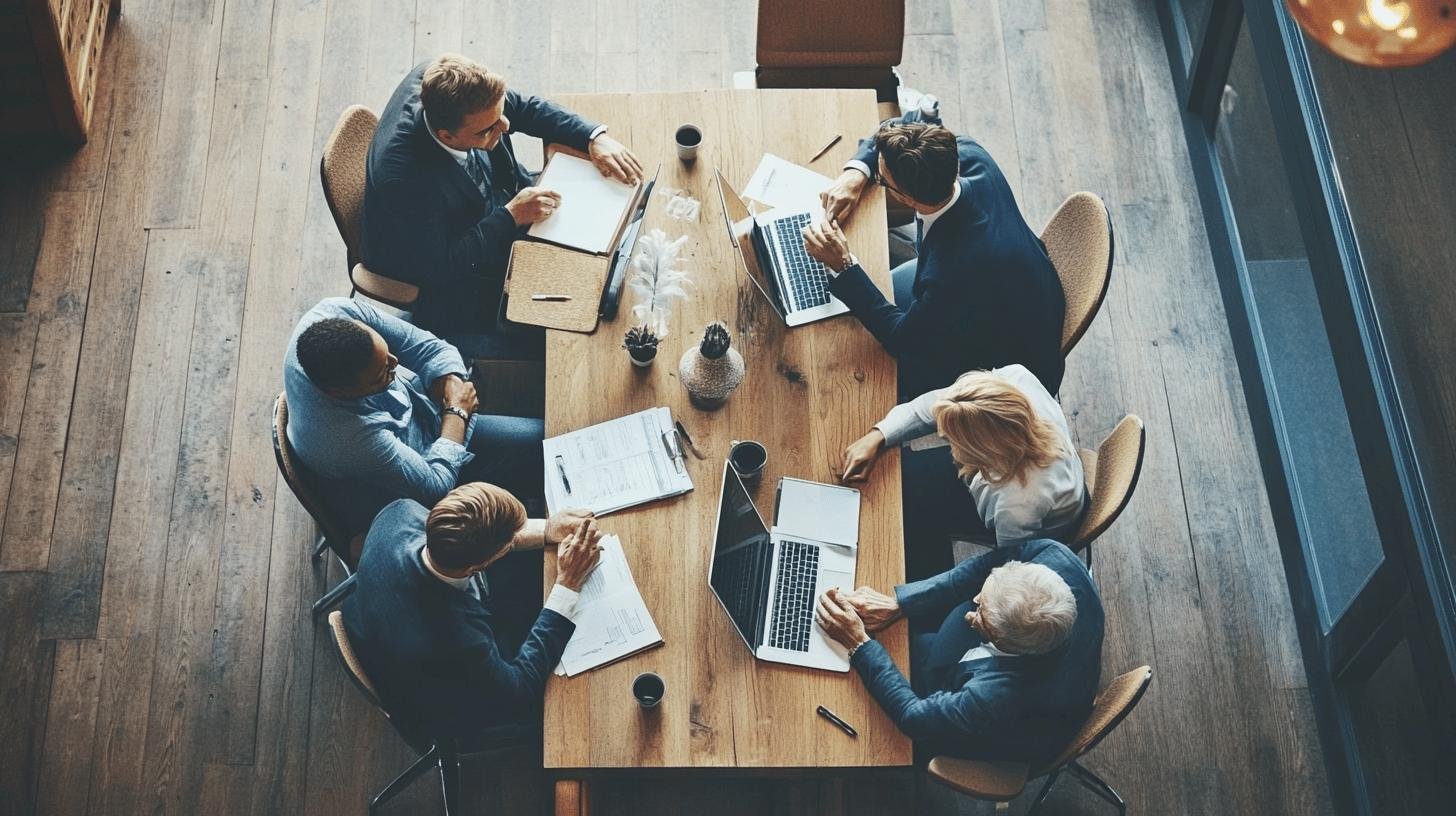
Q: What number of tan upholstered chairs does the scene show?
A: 6